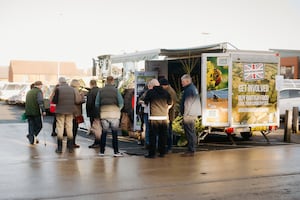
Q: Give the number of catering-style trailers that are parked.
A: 1